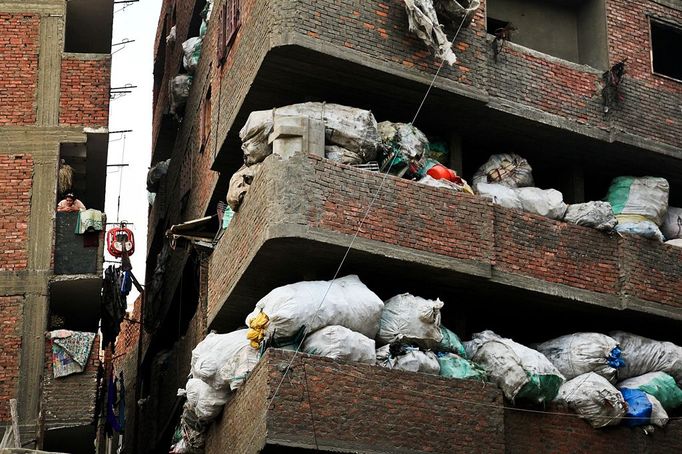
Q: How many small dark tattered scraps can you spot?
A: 2